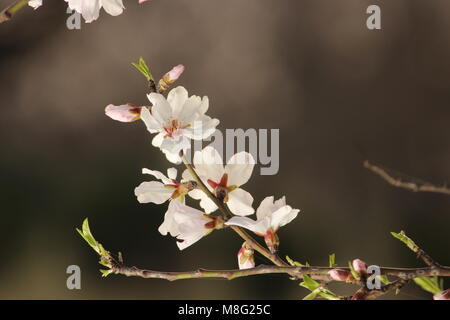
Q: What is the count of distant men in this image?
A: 0